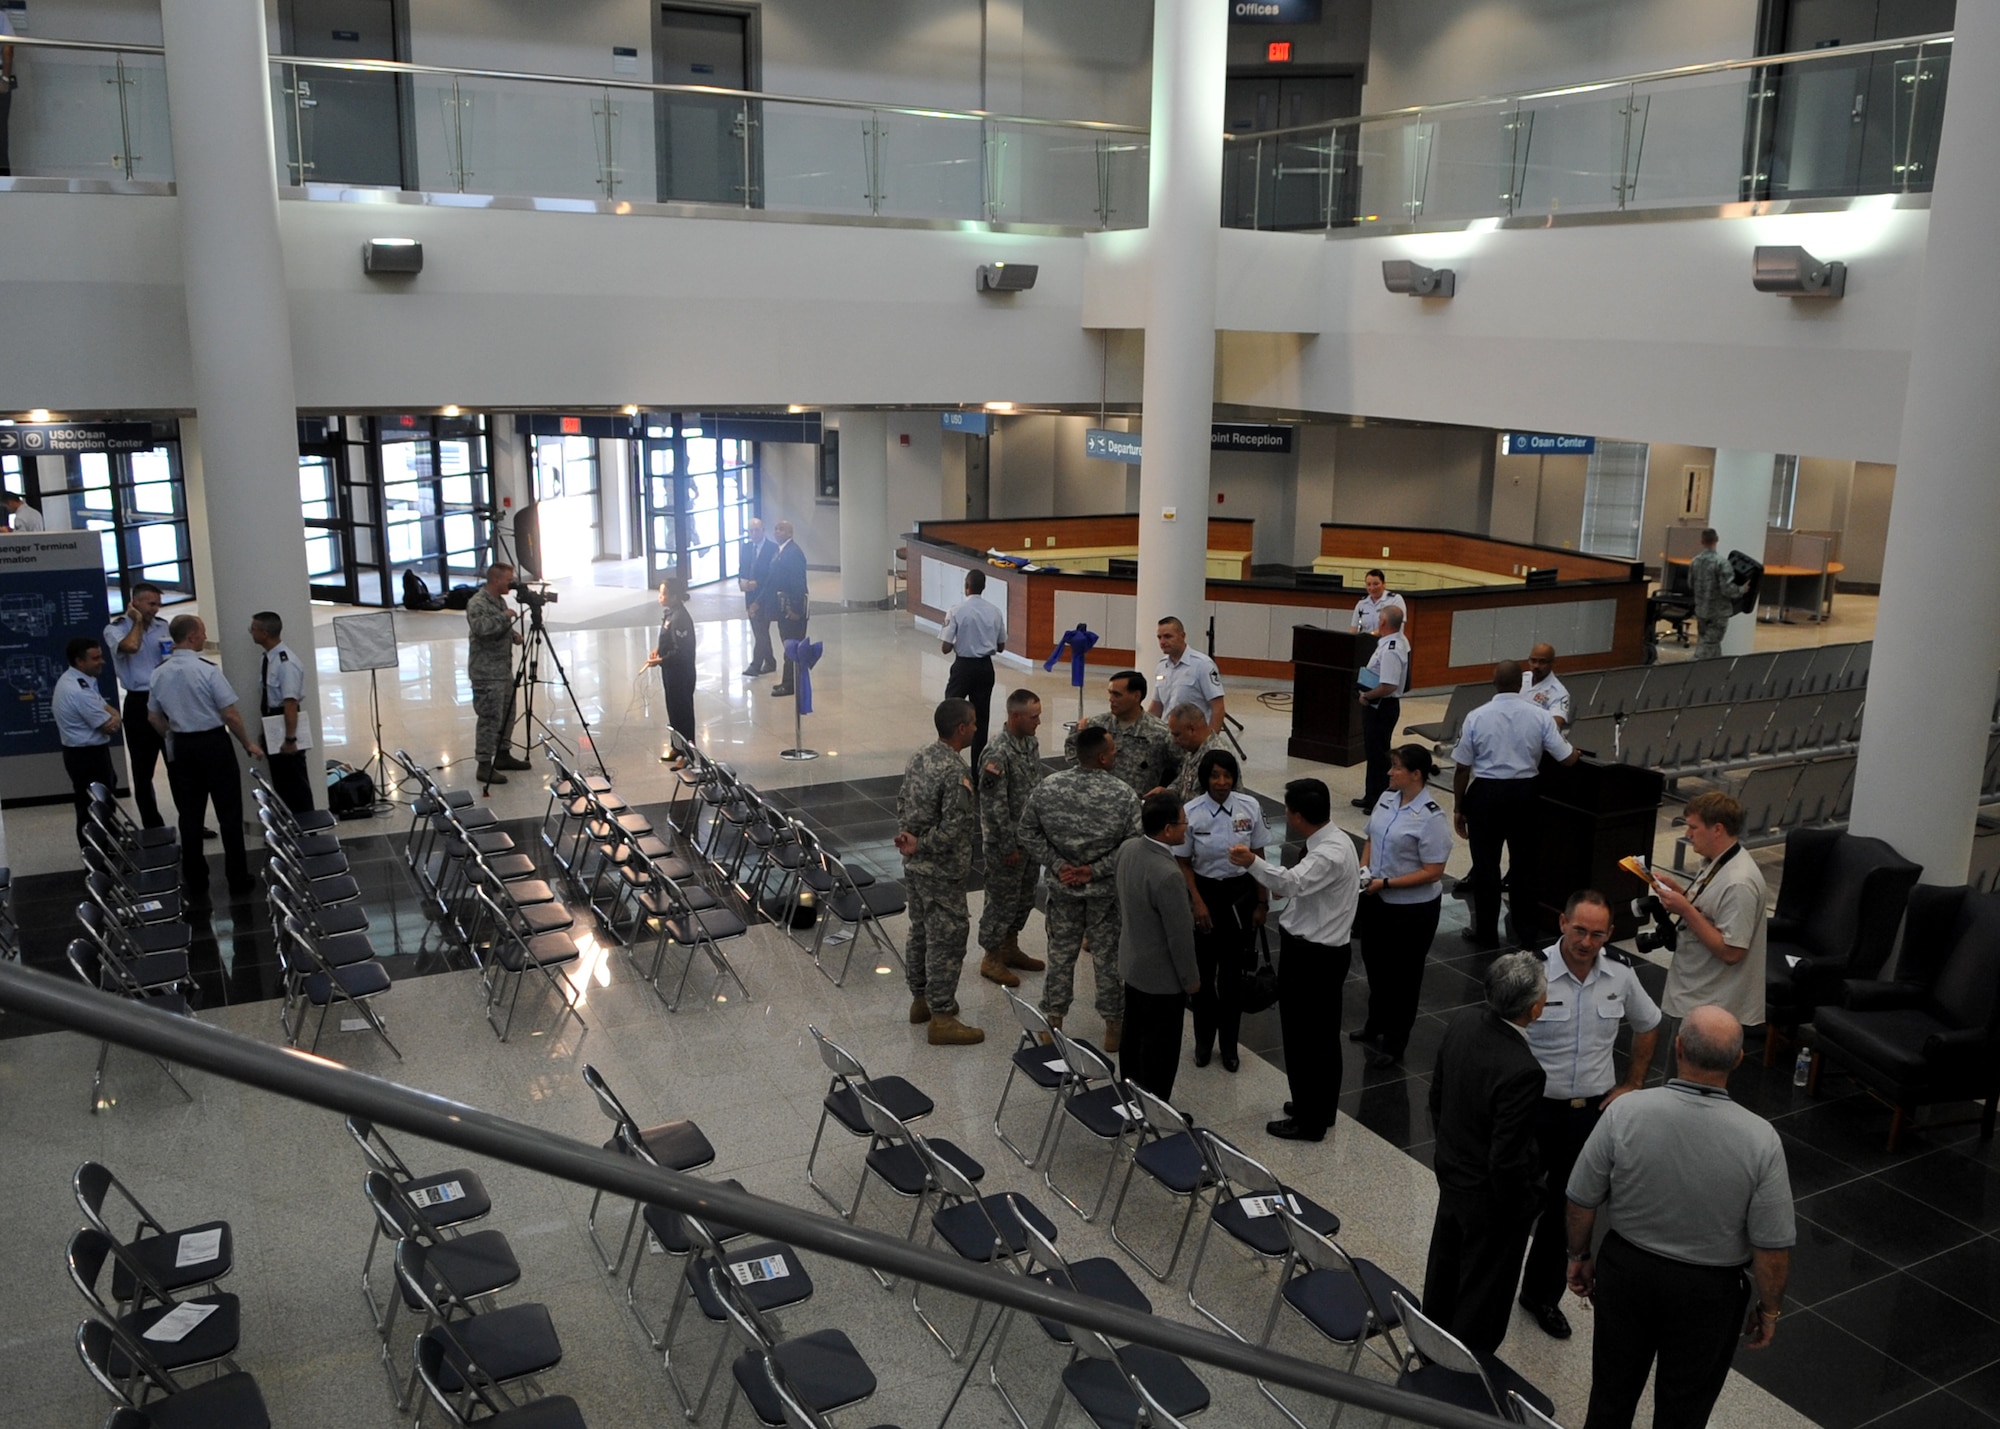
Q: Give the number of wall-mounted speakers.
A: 4